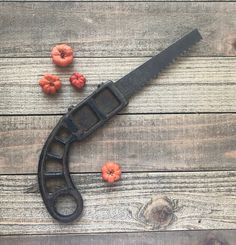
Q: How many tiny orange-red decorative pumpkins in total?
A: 4